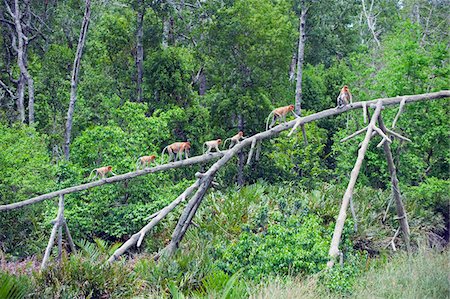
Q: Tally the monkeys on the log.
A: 7